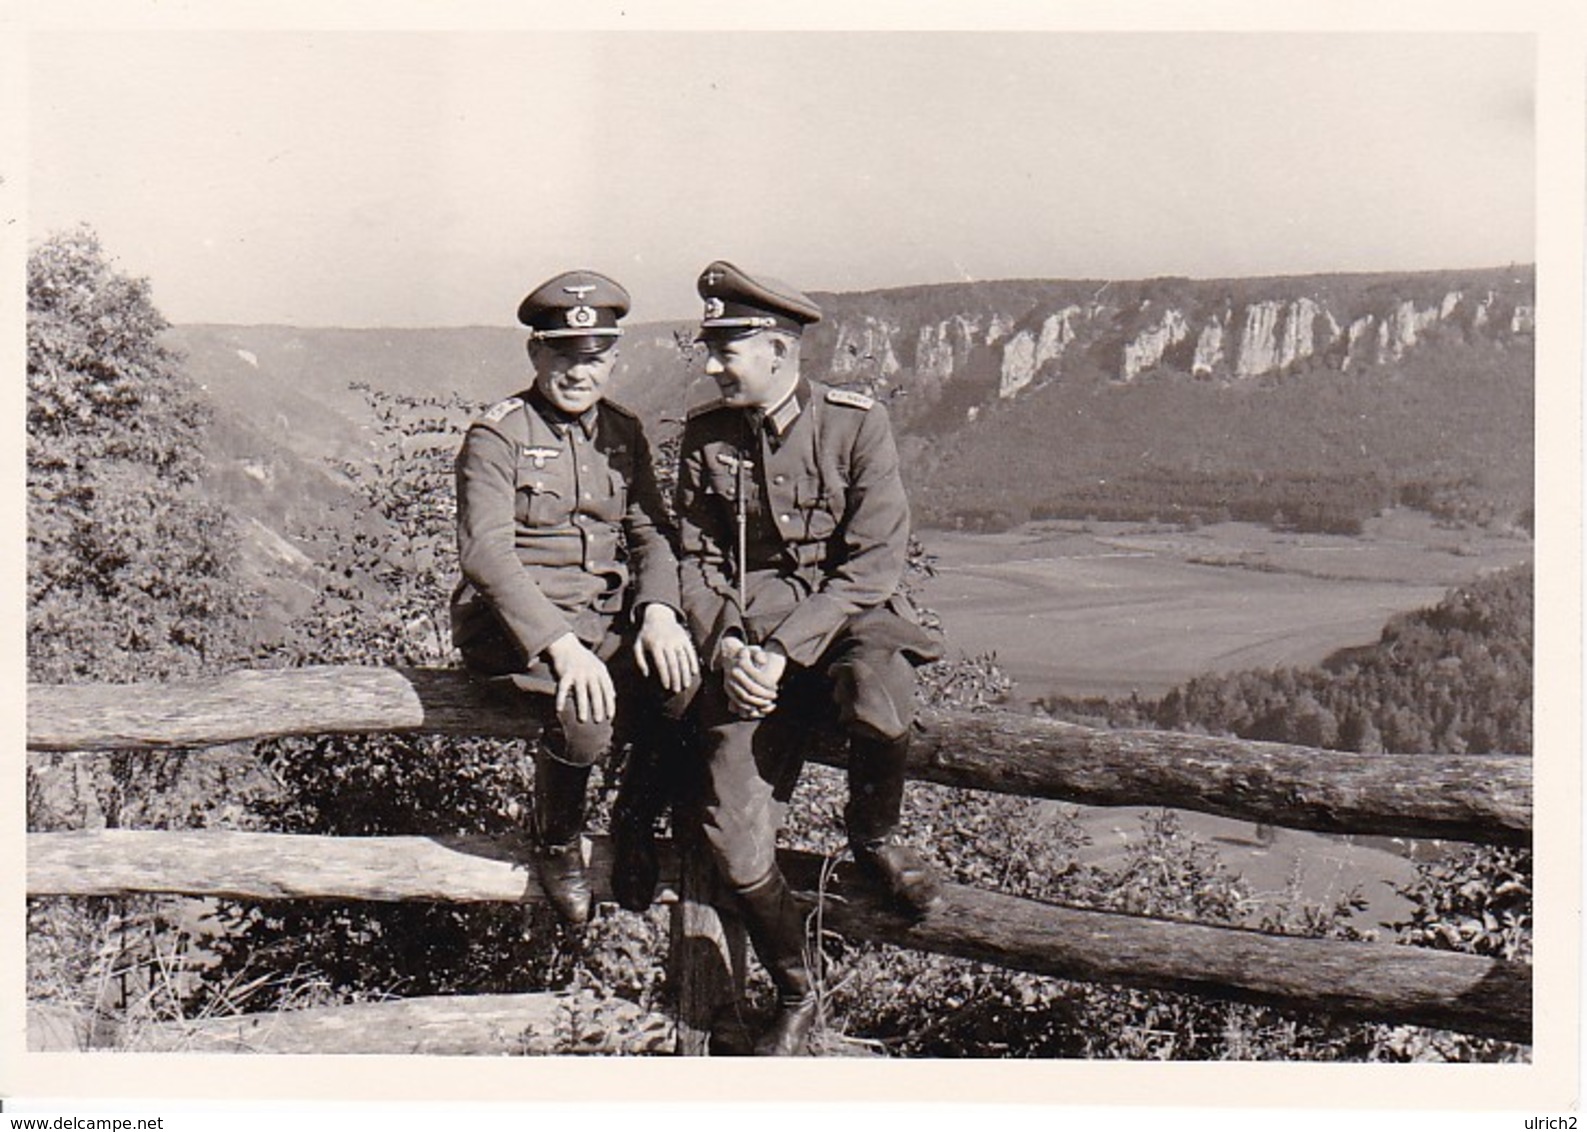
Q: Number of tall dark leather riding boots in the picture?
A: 4